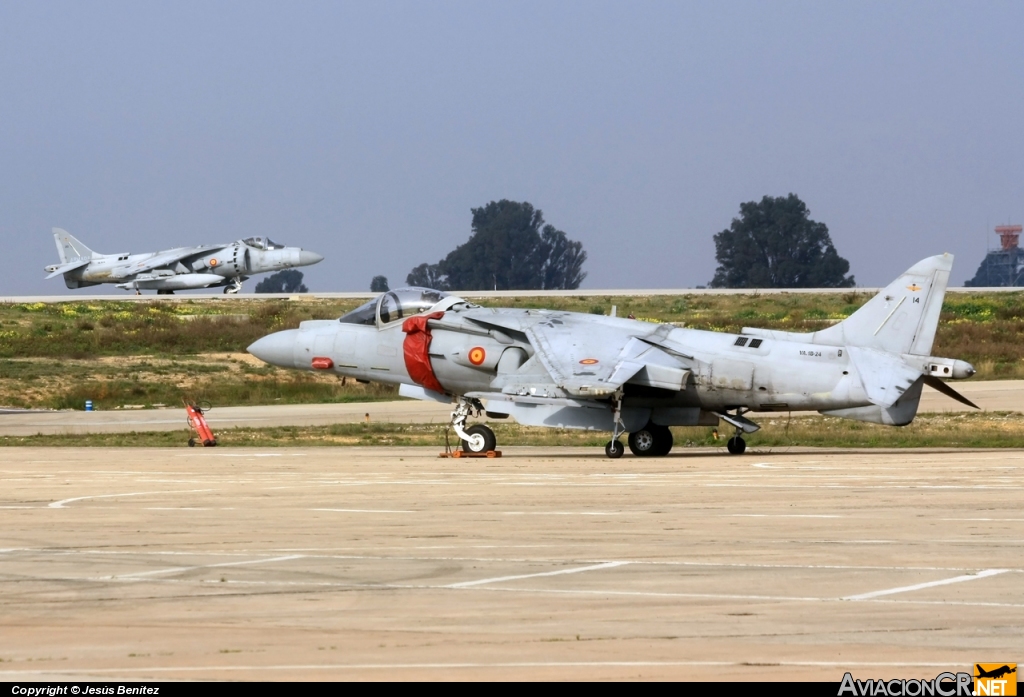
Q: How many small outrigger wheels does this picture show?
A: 2